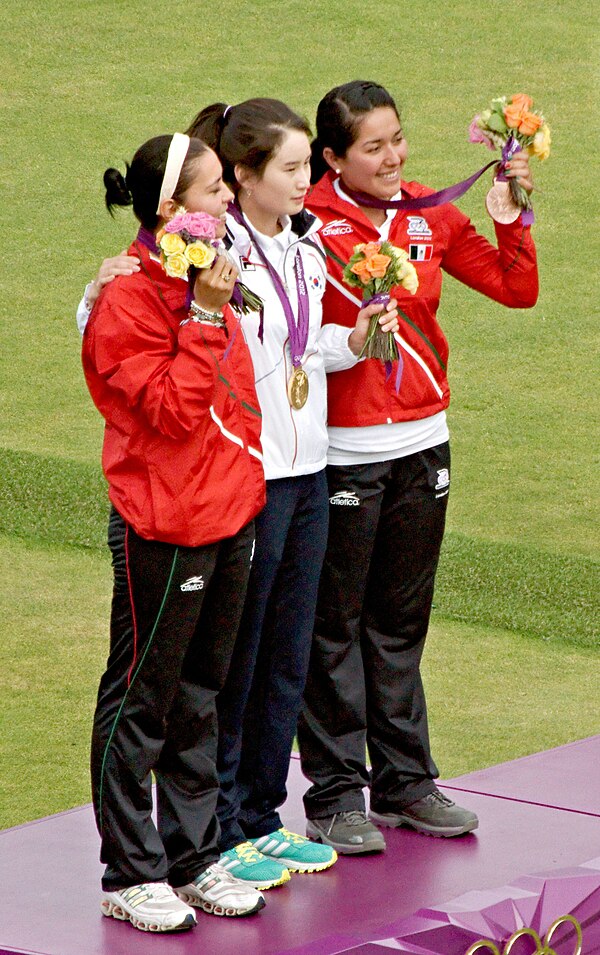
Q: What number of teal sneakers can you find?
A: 2